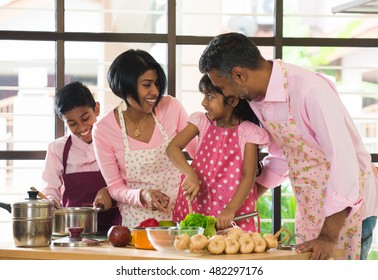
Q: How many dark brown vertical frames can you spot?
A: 3